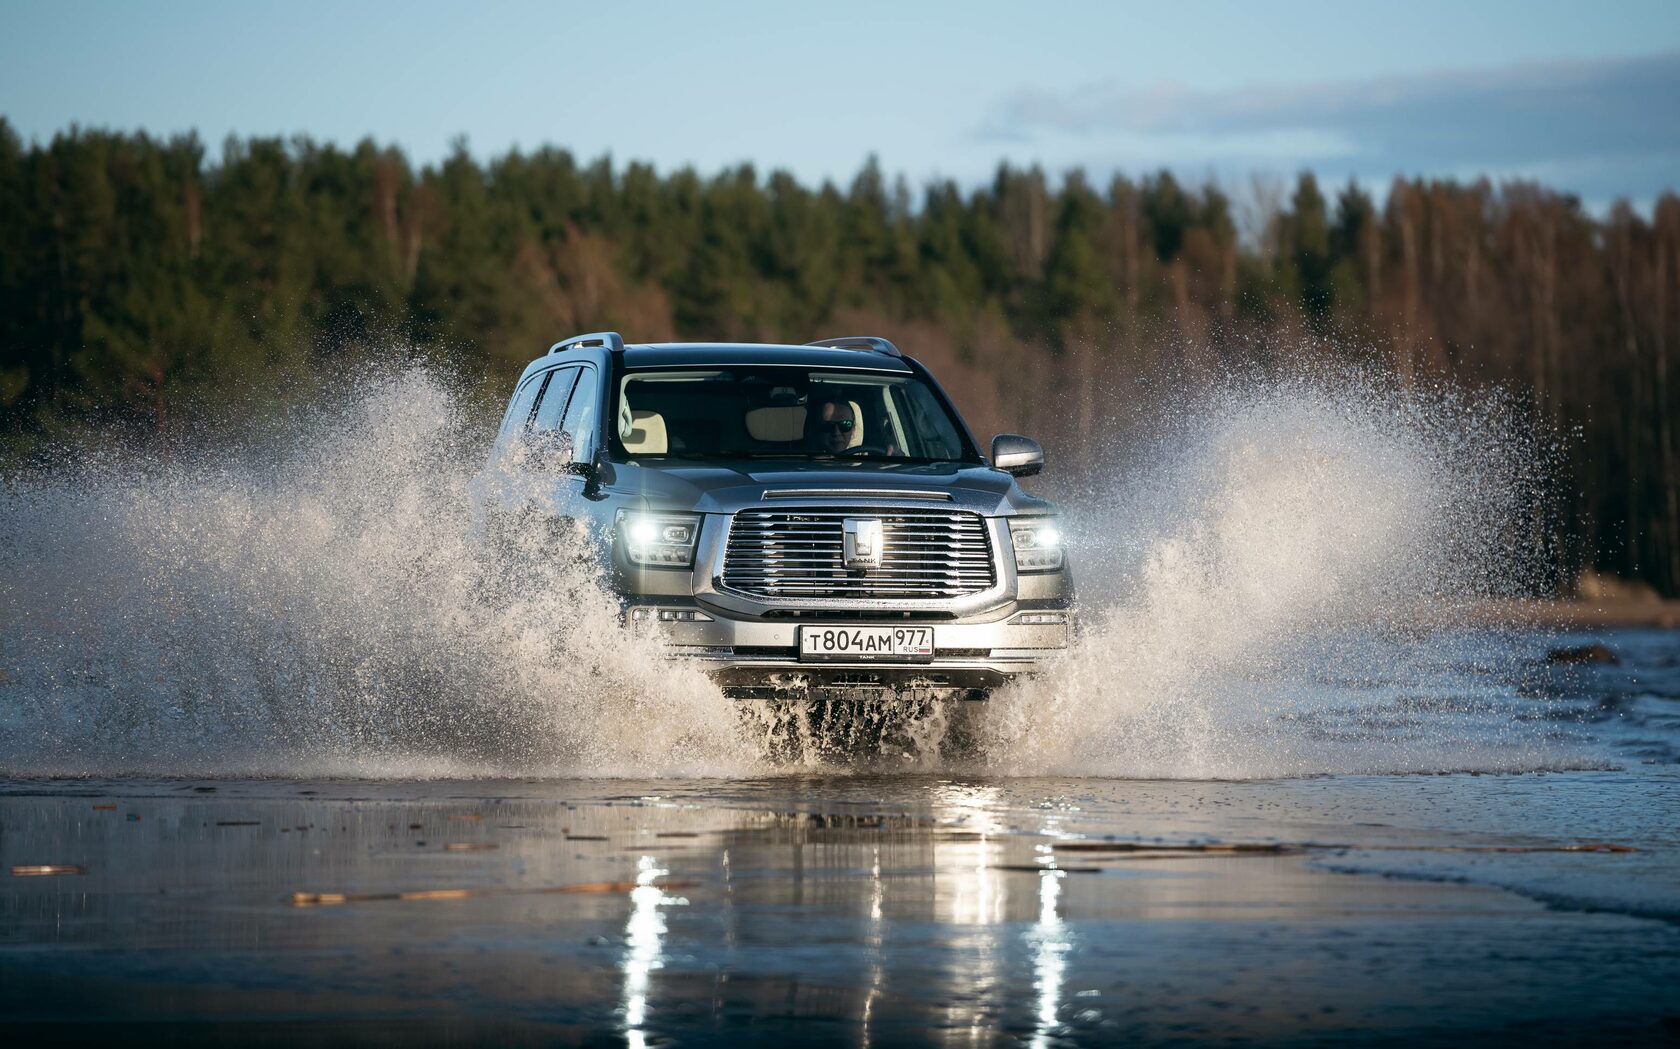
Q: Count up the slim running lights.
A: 2